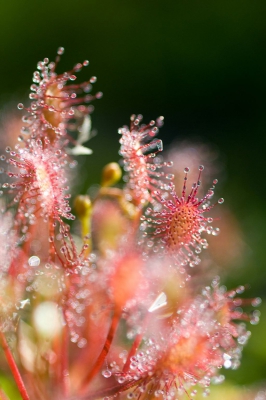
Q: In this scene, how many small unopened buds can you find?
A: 2